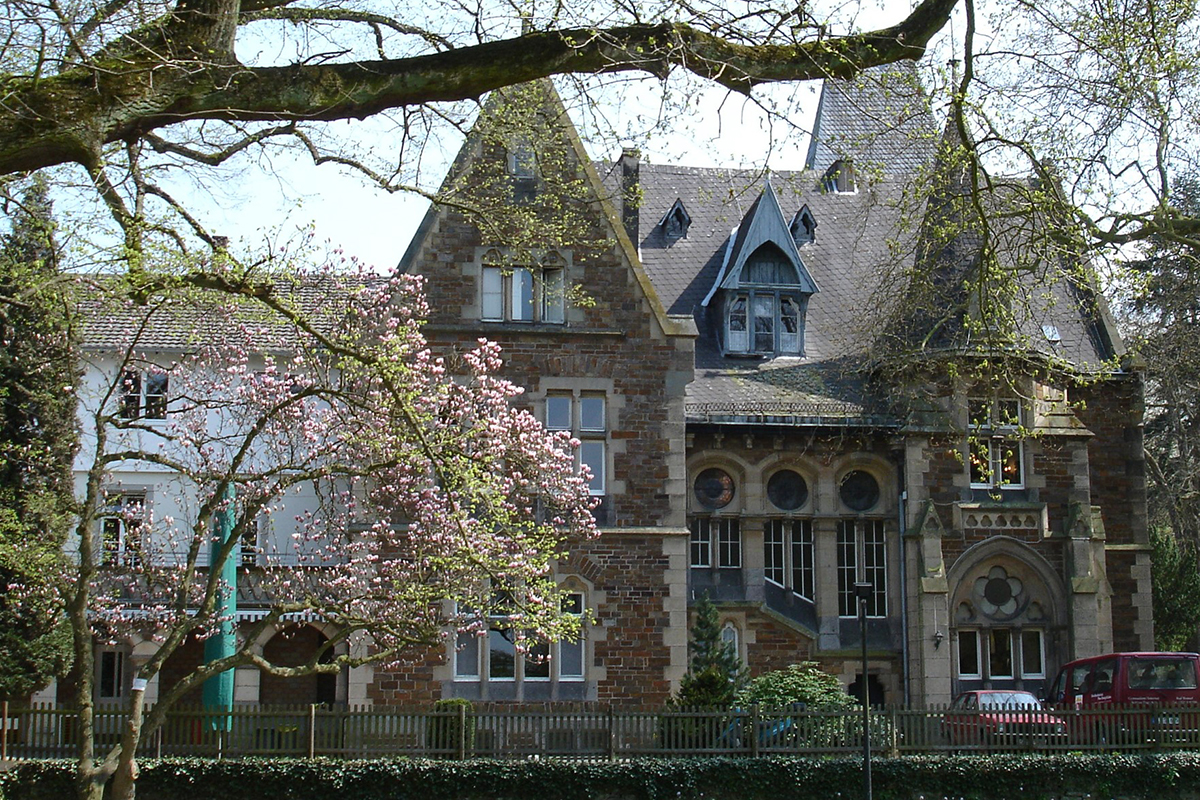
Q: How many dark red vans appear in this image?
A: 1